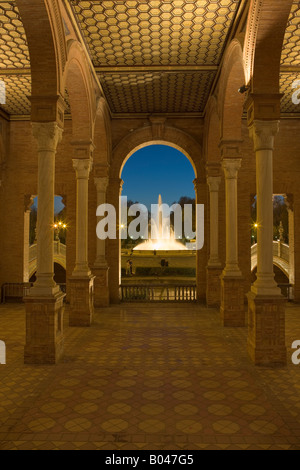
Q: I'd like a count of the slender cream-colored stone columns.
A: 6